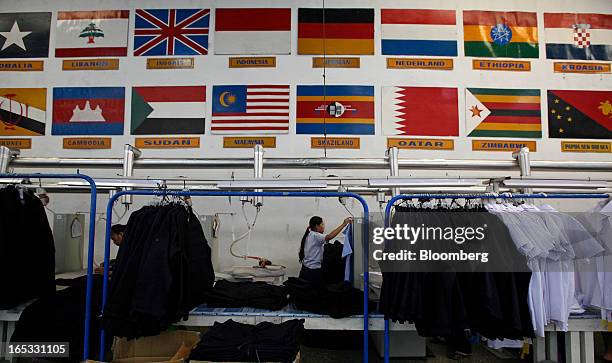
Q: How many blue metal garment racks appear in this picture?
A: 3